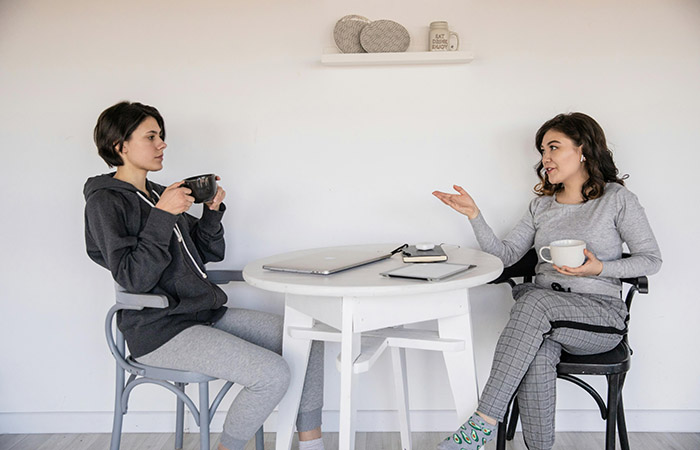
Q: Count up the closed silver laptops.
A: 1